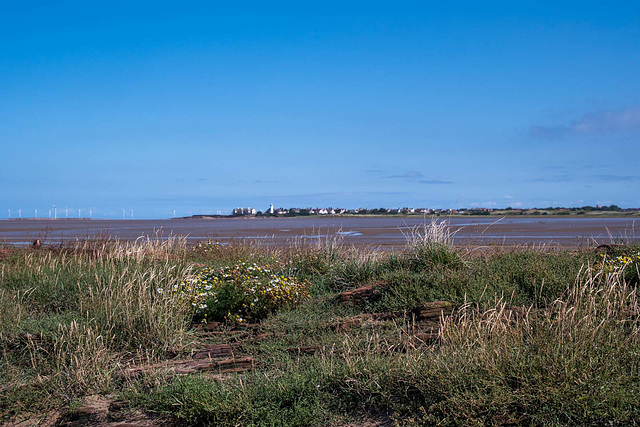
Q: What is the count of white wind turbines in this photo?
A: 11